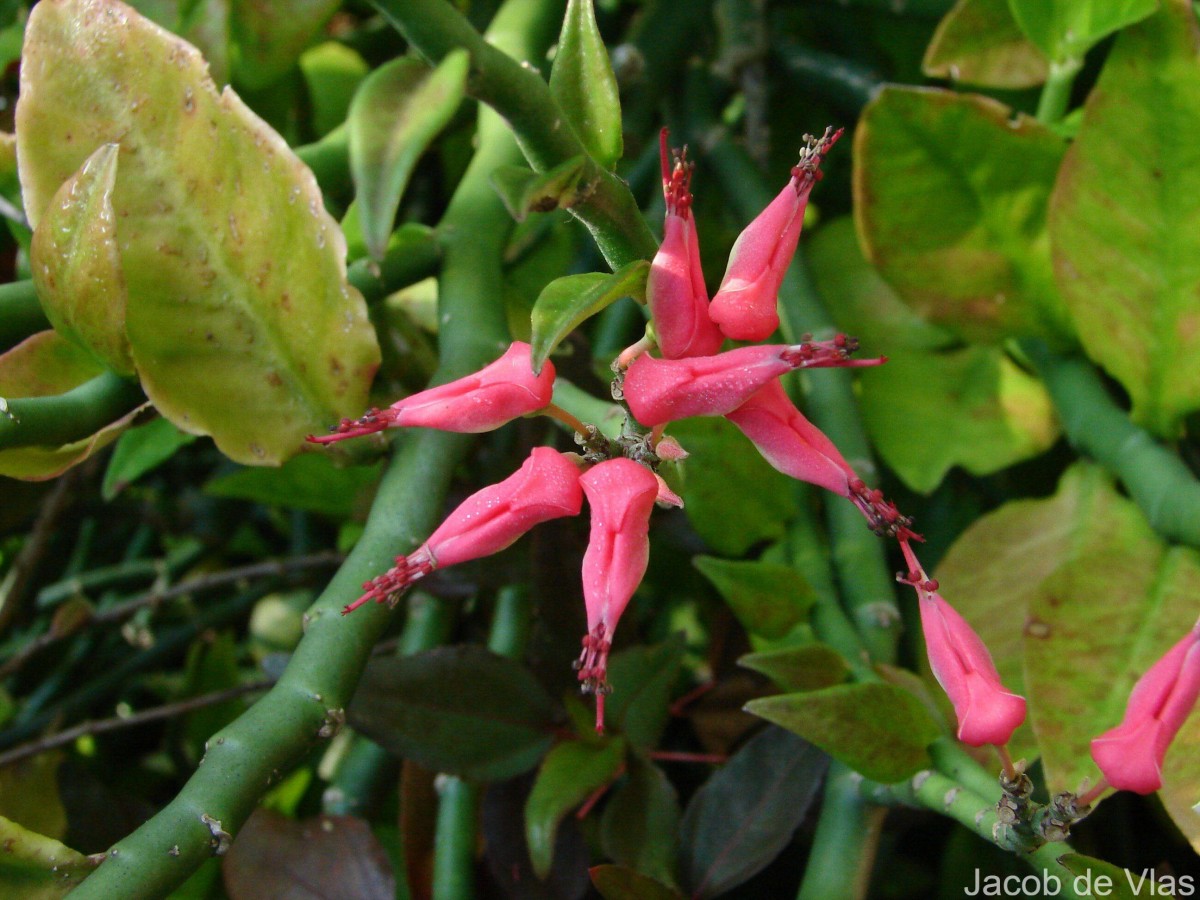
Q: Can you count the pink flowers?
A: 9